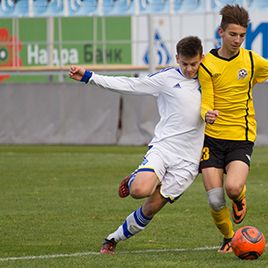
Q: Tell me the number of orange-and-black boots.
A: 2